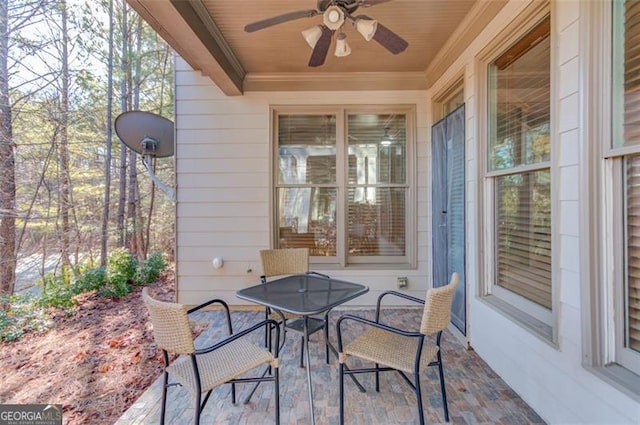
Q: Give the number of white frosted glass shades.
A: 4